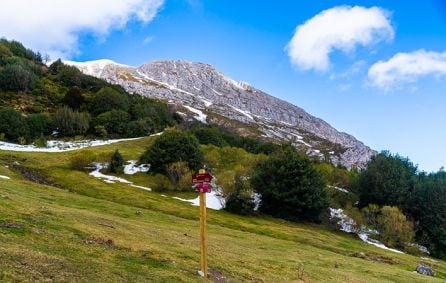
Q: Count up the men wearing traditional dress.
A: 0